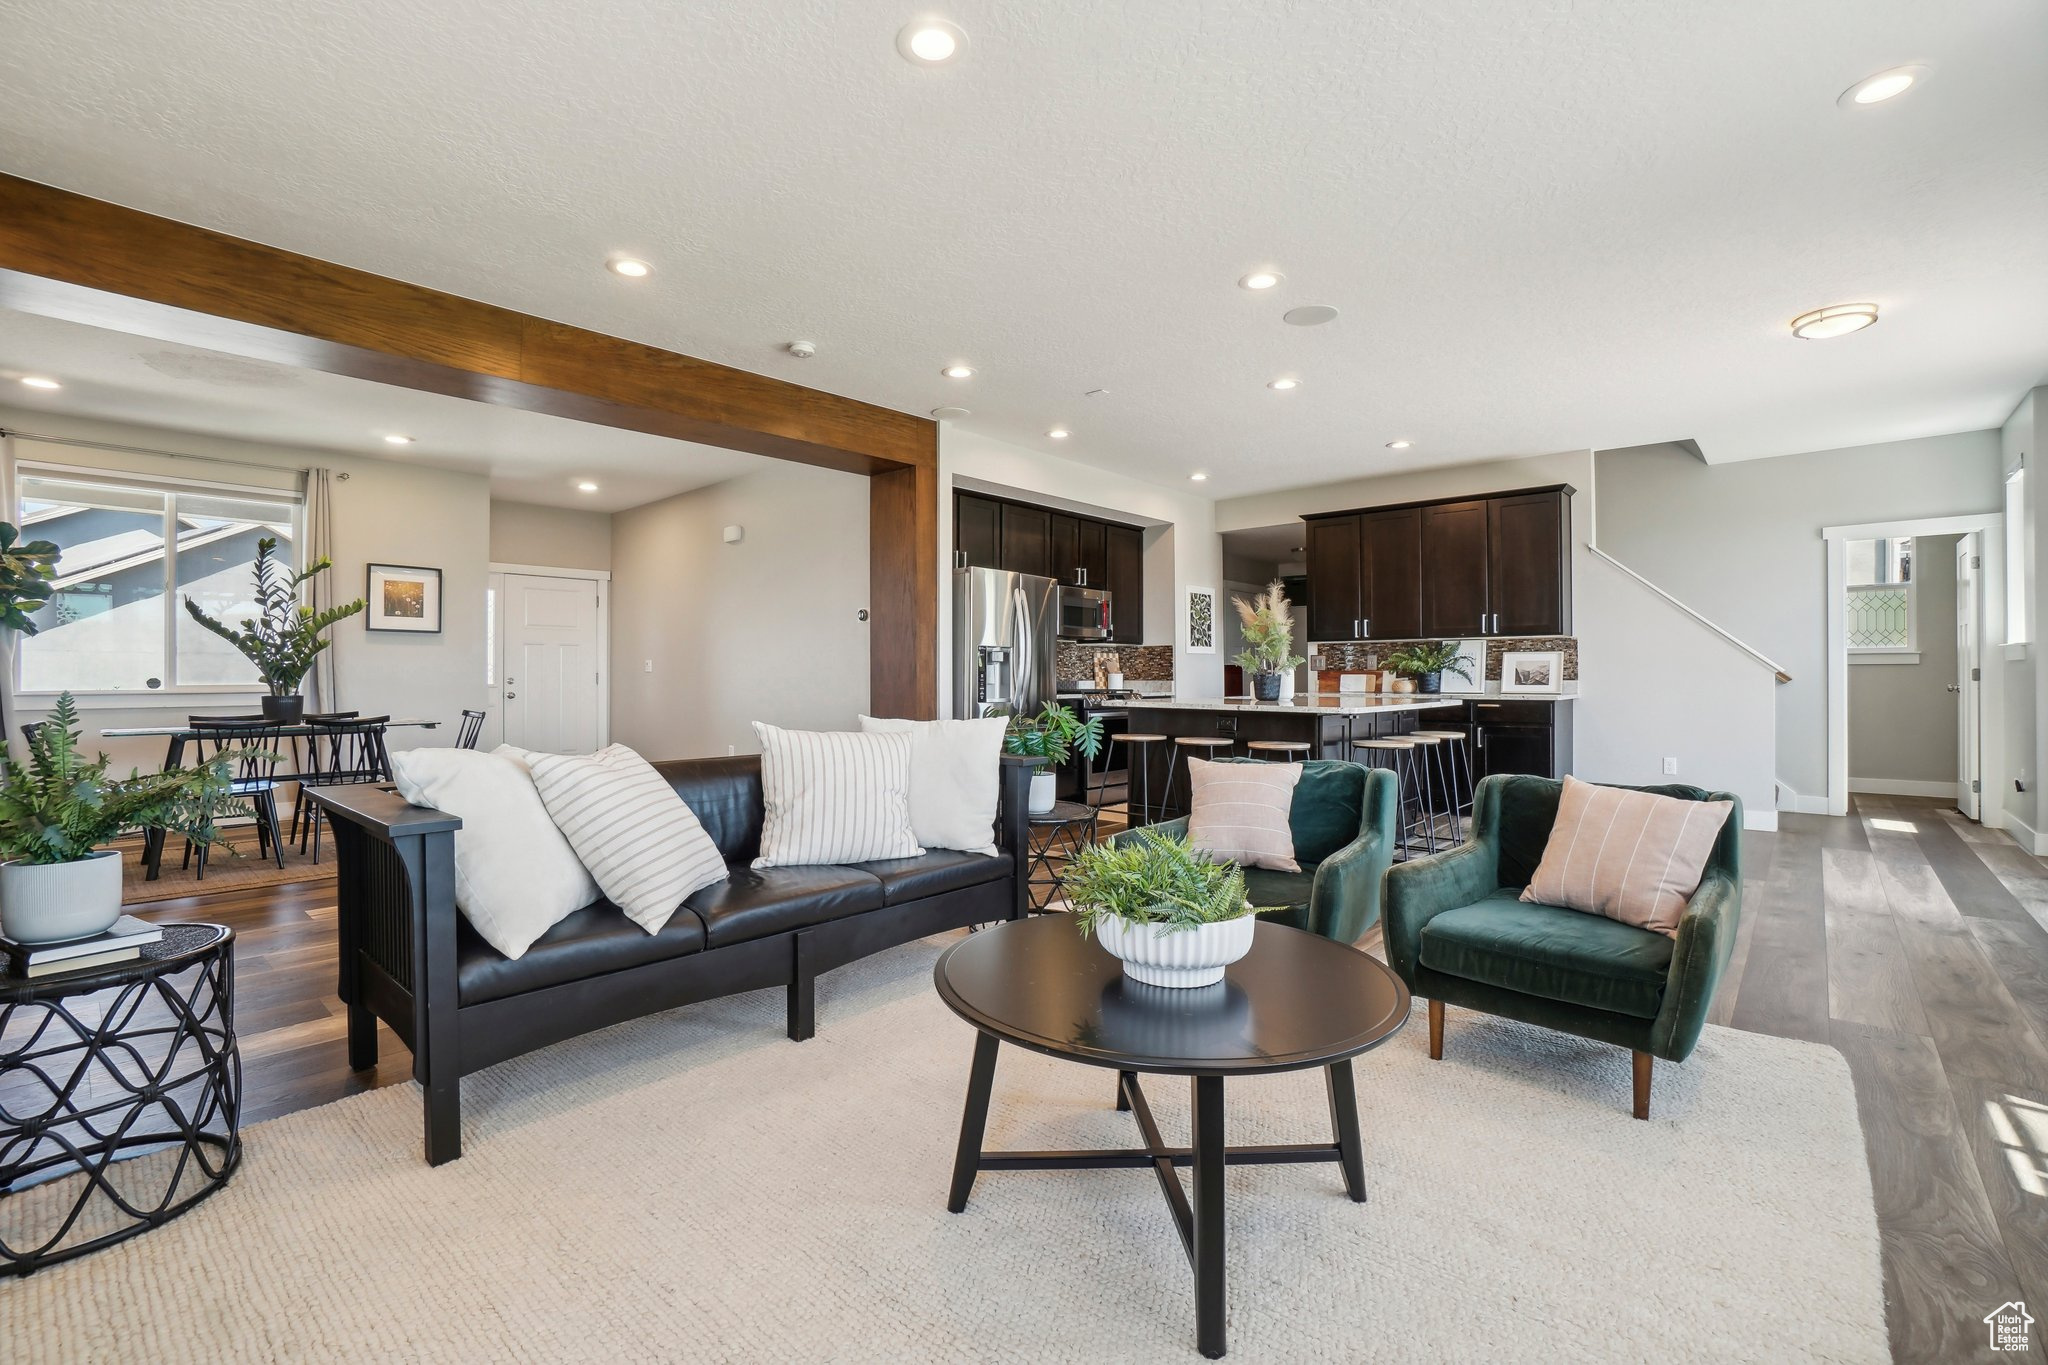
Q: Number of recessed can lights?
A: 12